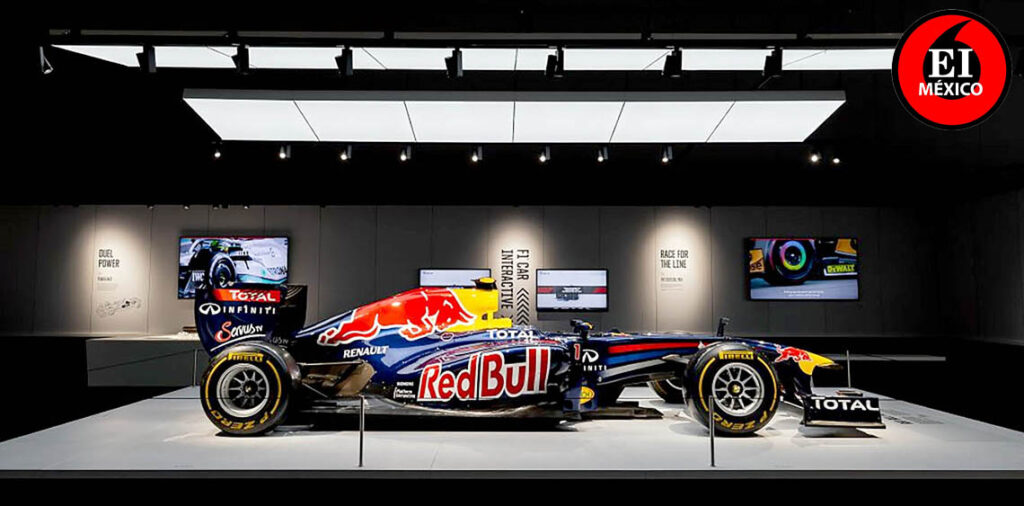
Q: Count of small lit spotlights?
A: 10